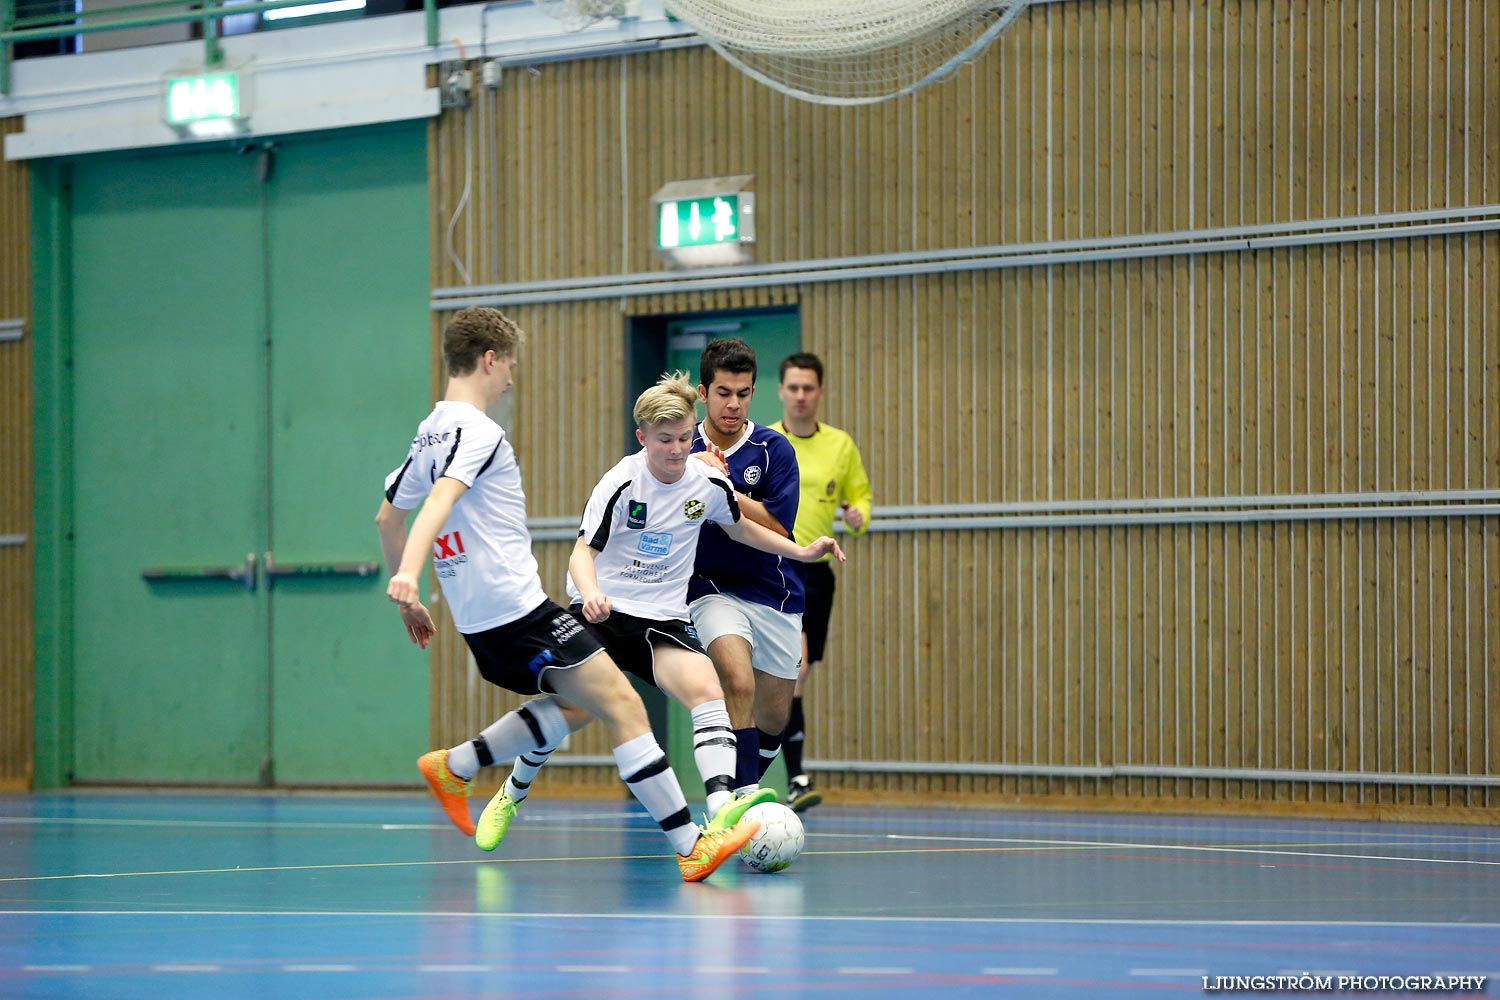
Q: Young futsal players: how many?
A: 3